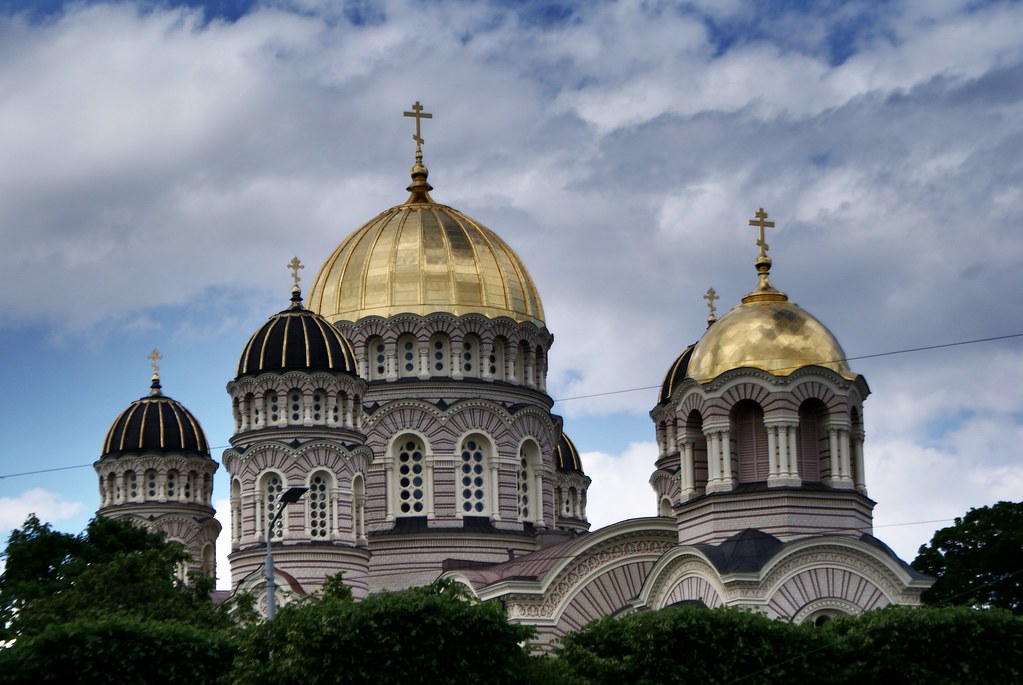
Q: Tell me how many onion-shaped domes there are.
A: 6